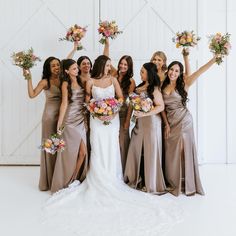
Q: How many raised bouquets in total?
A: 5